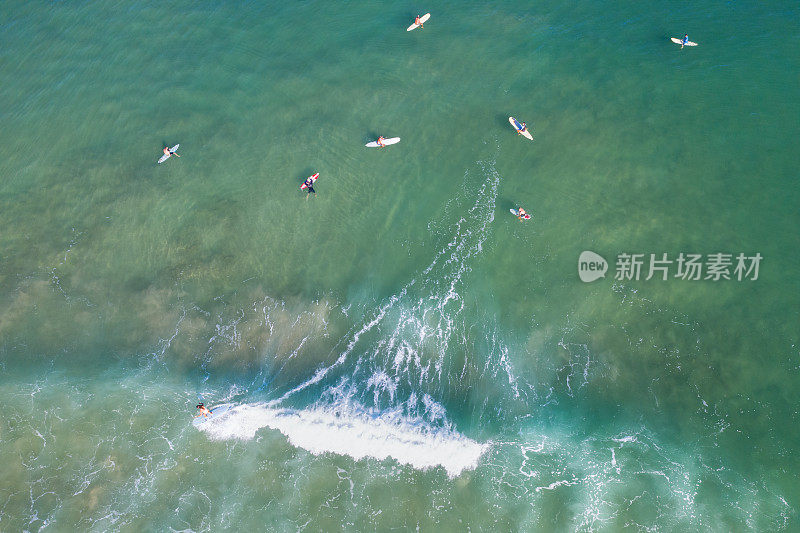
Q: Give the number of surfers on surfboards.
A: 8